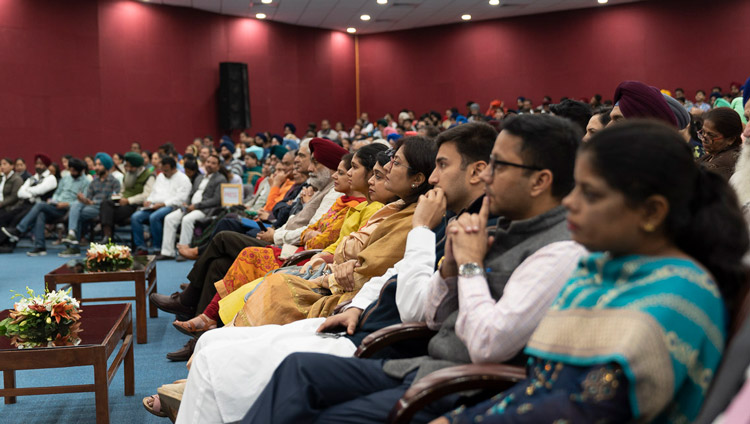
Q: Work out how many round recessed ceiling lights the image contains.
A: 8